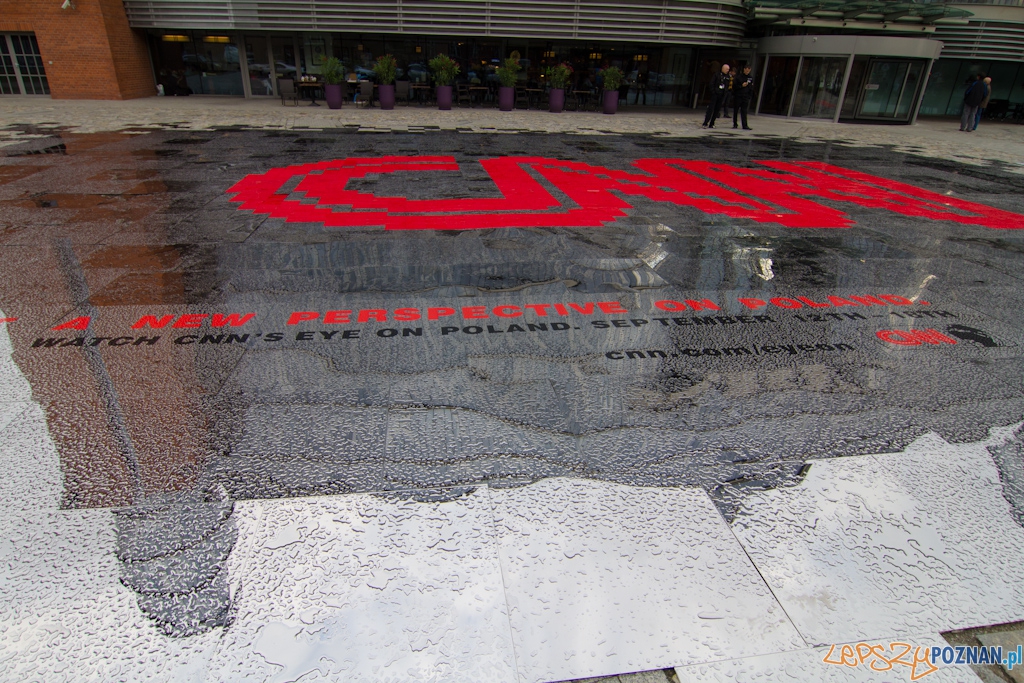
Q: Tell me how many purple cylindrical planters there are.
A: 6